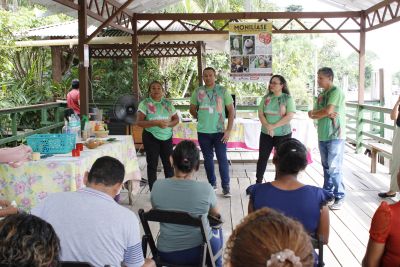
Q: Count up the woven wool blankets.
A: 0